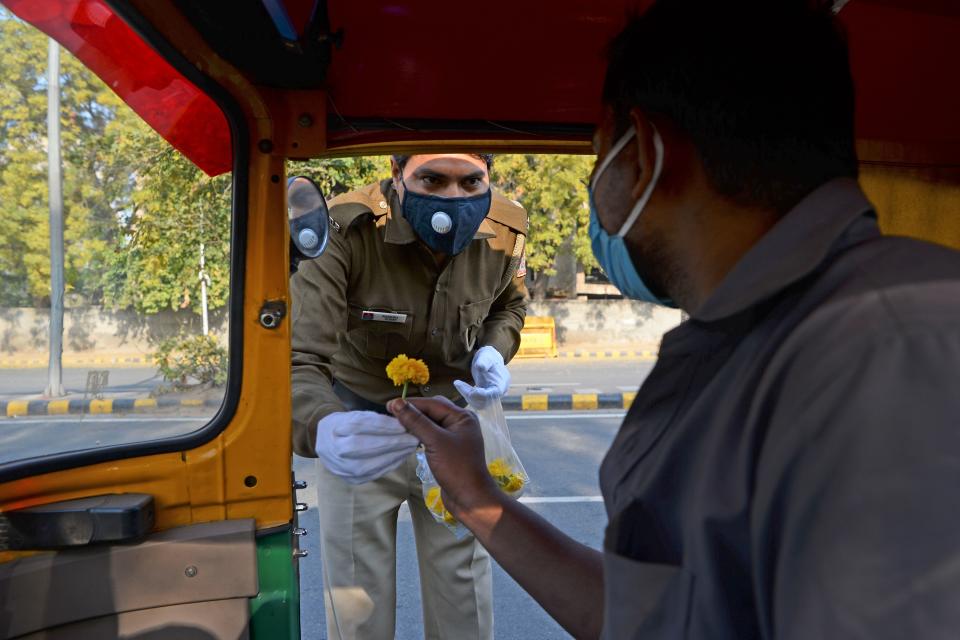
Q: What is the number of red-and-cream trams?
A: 0